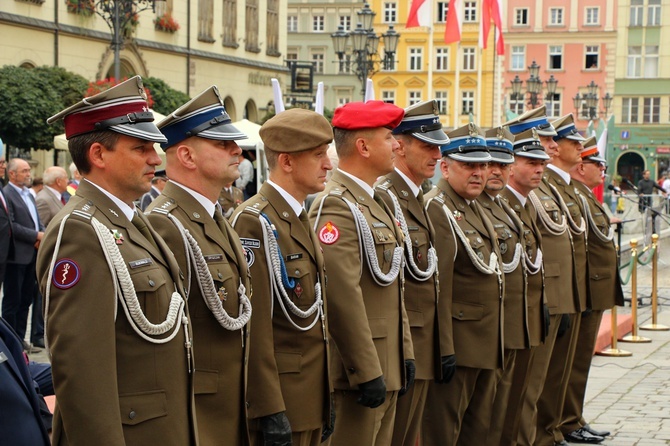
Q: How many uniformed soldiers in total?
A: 11